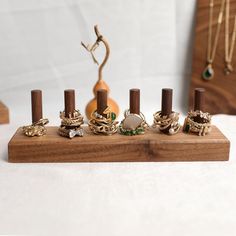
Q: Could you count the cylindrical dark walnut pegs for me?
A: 6